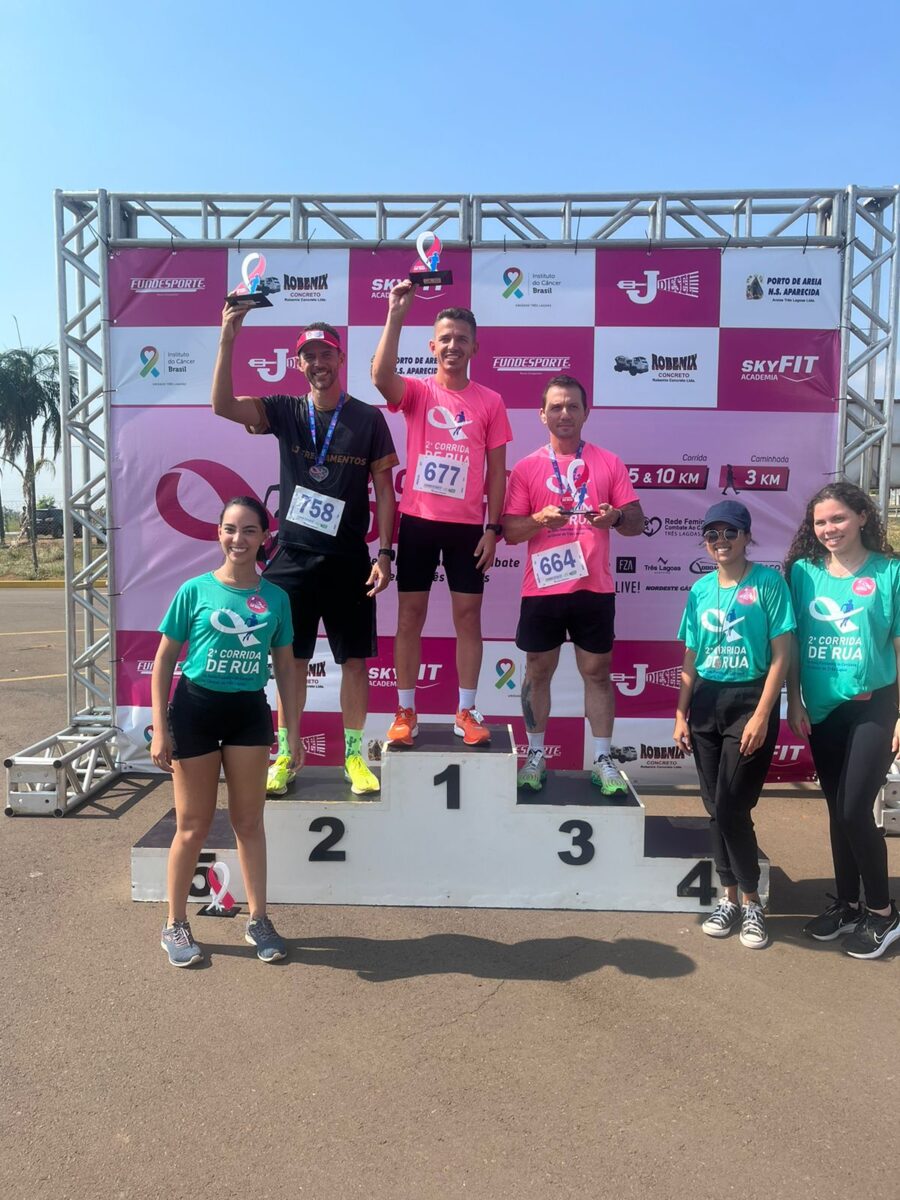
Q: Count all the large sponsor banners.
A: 1